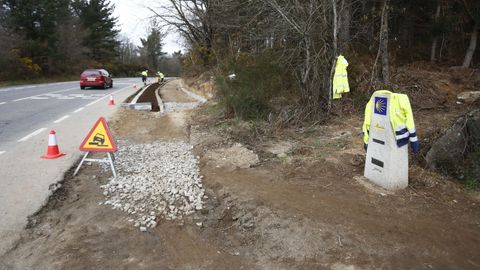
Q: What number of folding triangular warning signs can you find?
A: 1